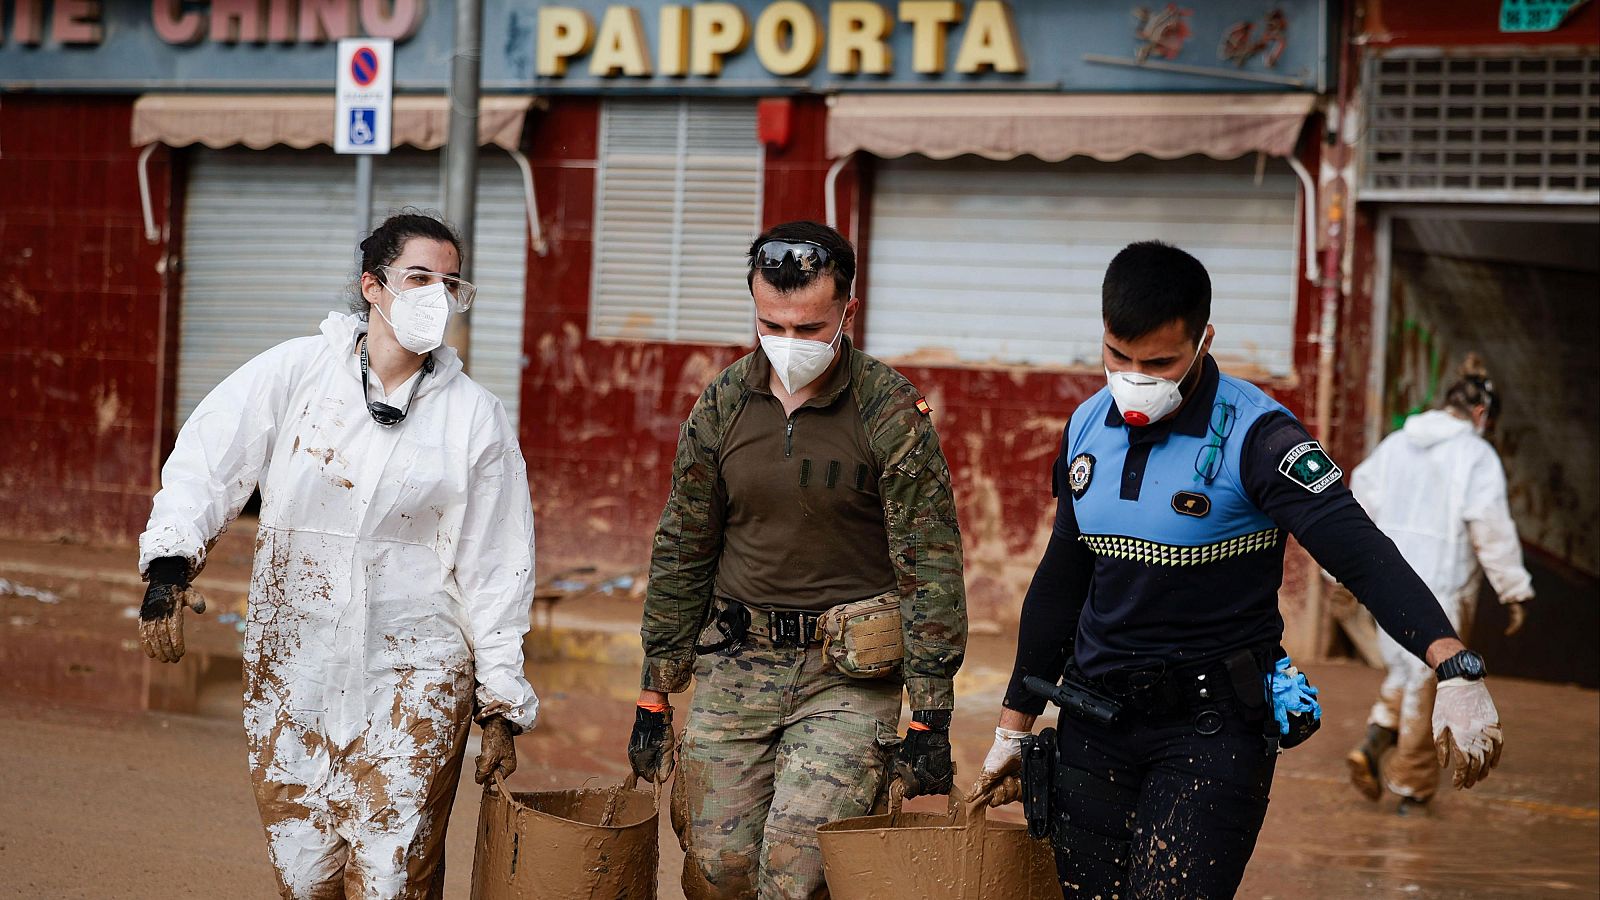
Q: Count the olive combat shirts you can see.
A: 1